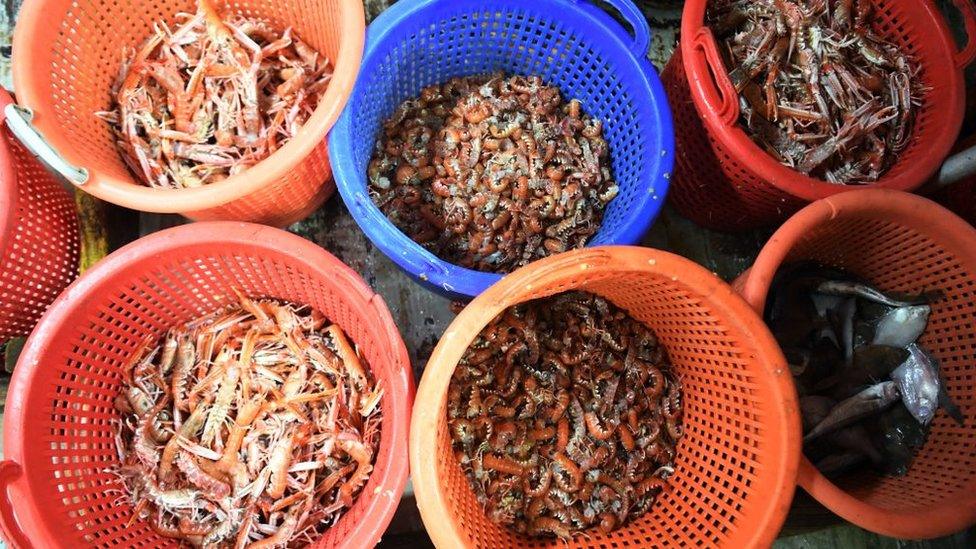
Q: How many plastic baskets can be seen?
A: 7